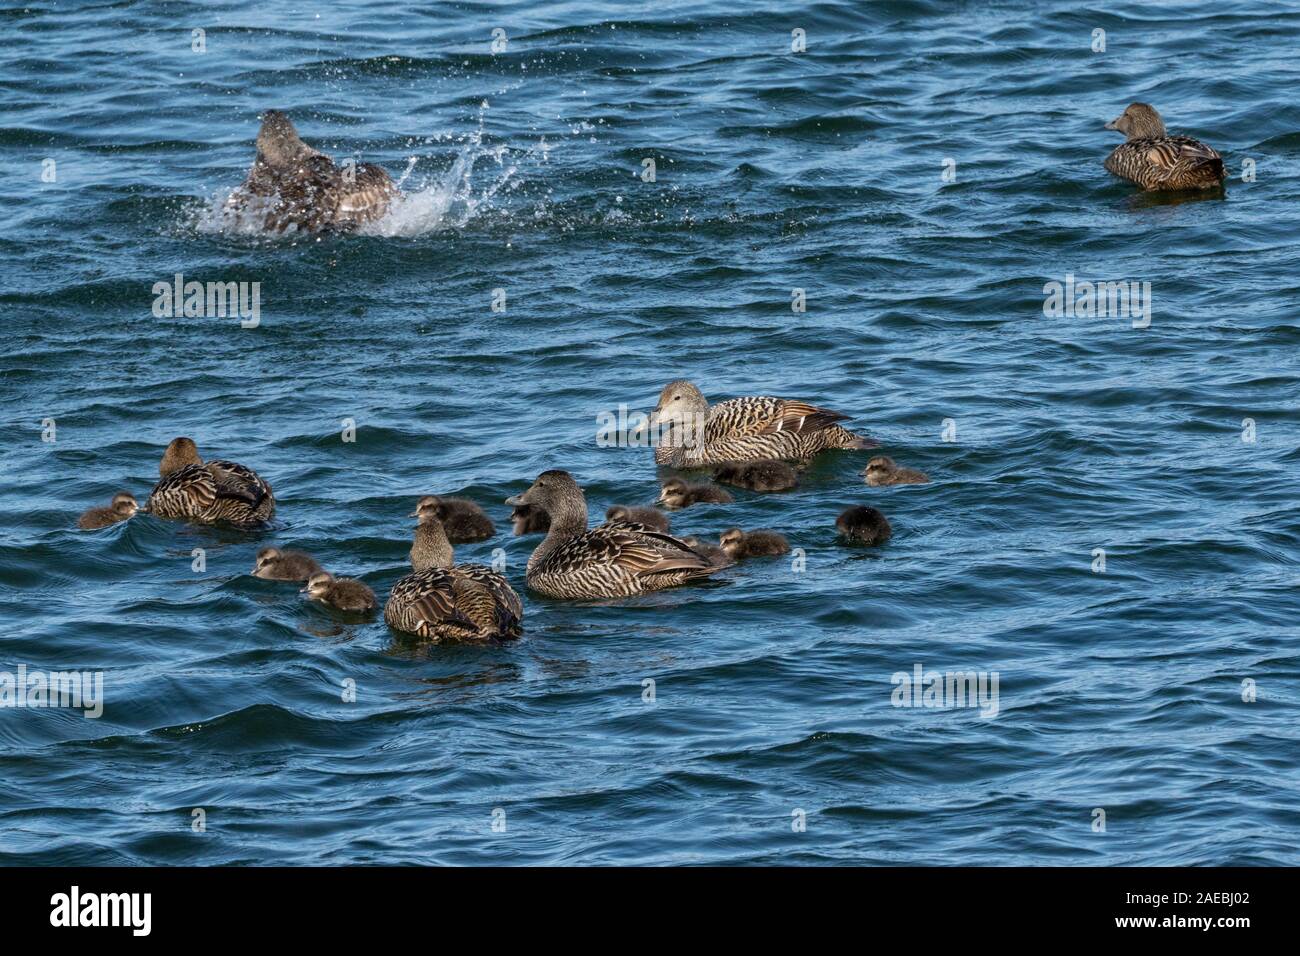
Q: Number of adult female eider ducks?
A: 6